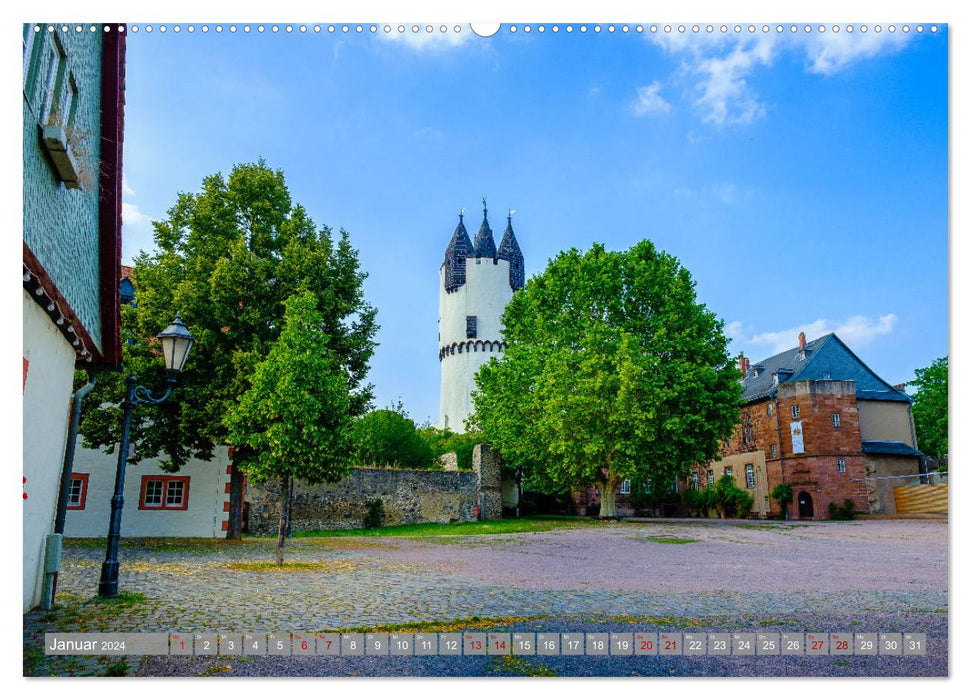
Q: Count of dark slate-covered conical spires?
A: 3